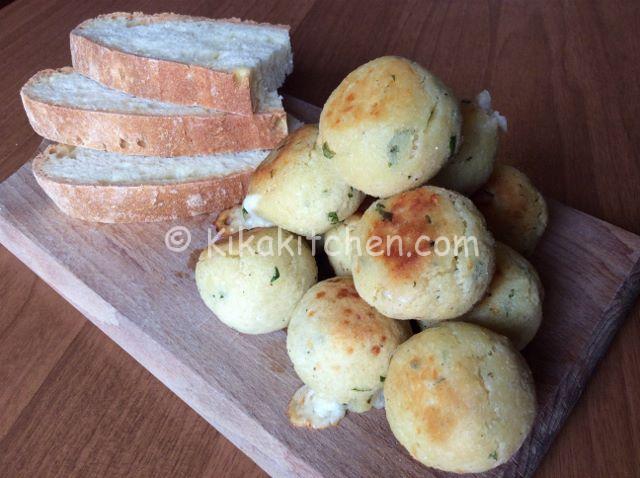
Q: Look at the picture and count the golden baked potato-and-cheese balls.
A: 10